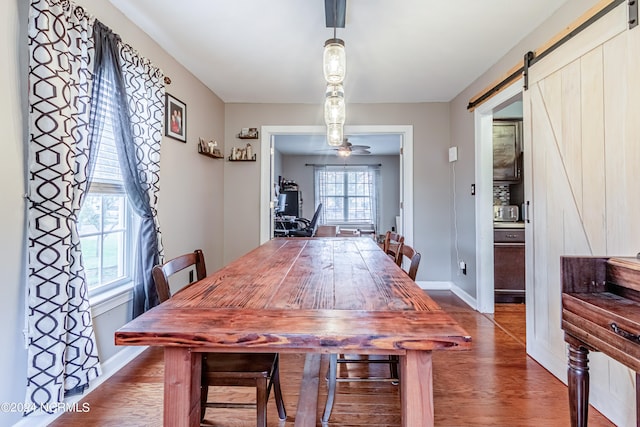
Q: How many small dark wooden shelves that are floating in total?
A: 3